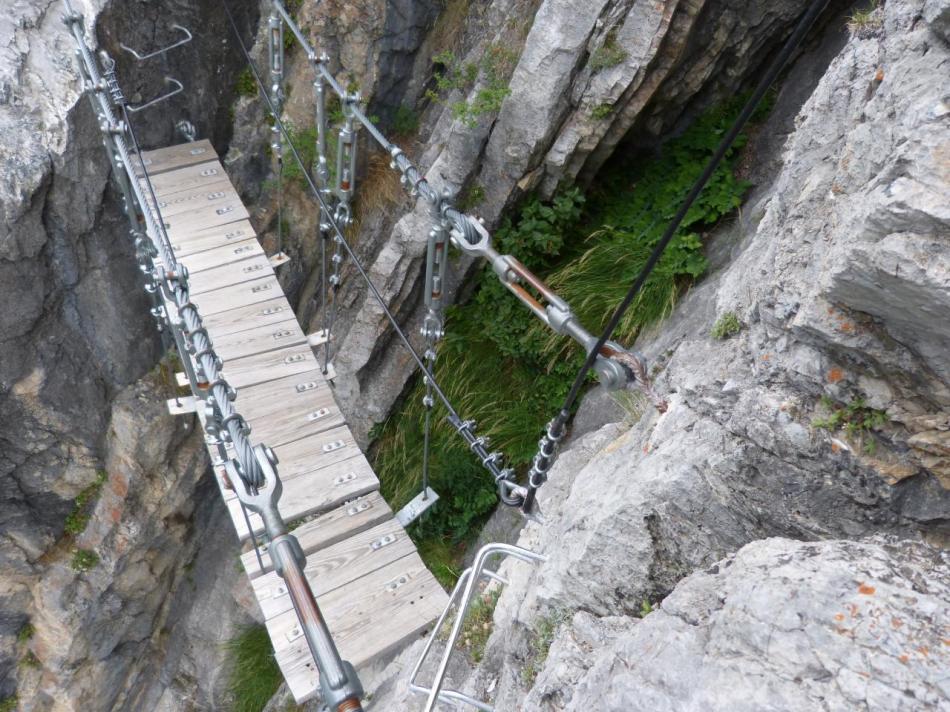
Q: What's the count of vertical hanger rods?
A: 4